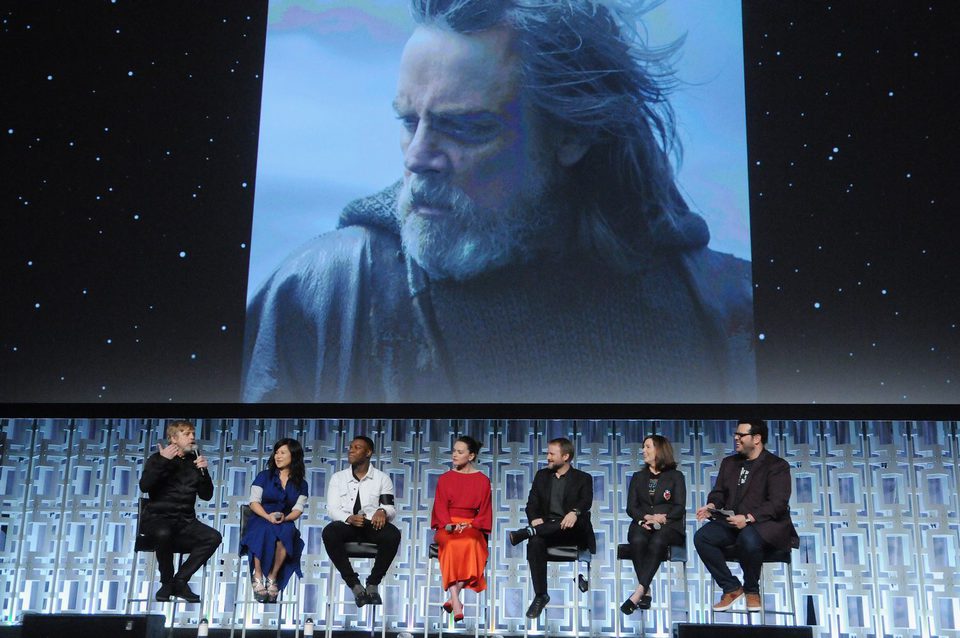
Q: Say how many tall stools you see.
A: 7